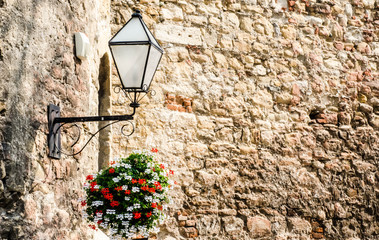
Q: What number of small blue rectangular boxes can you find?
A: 0